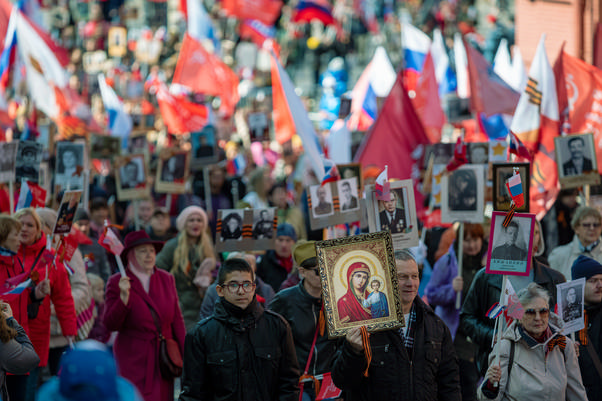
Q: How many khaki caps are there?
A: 1